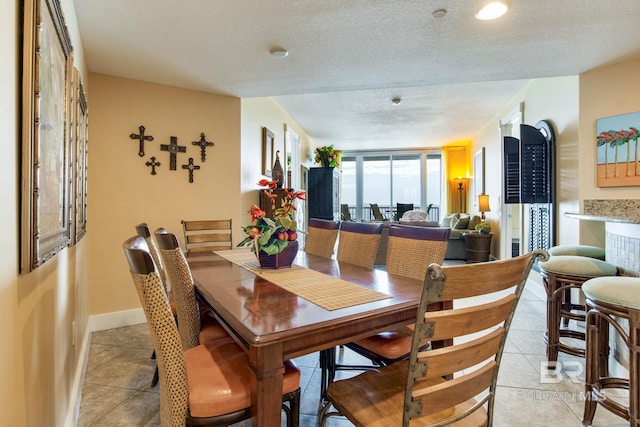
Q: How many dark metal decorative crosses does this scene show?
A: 5